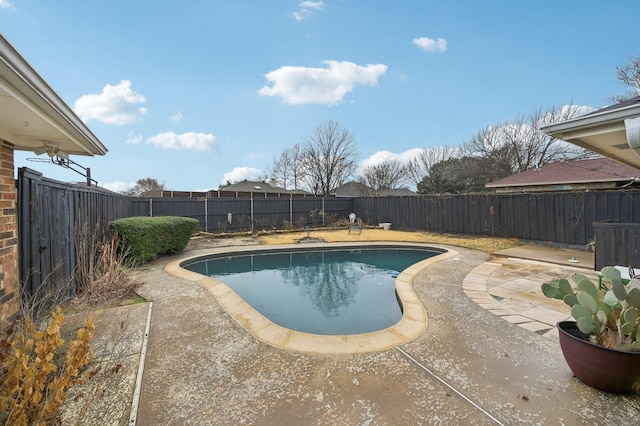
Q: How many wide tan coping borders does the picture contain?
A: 1